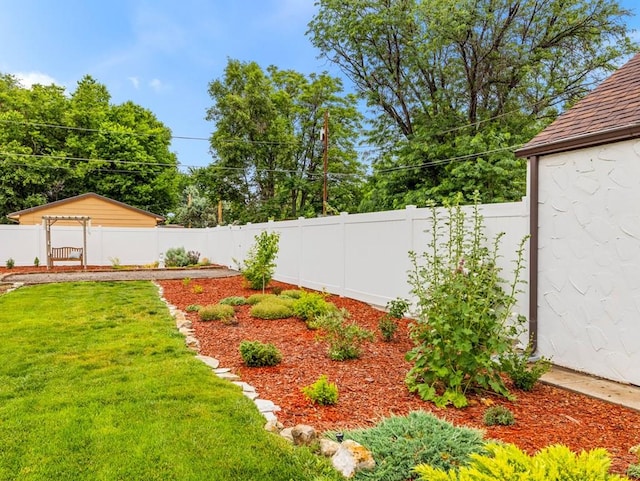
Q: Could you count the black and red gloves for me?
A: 0